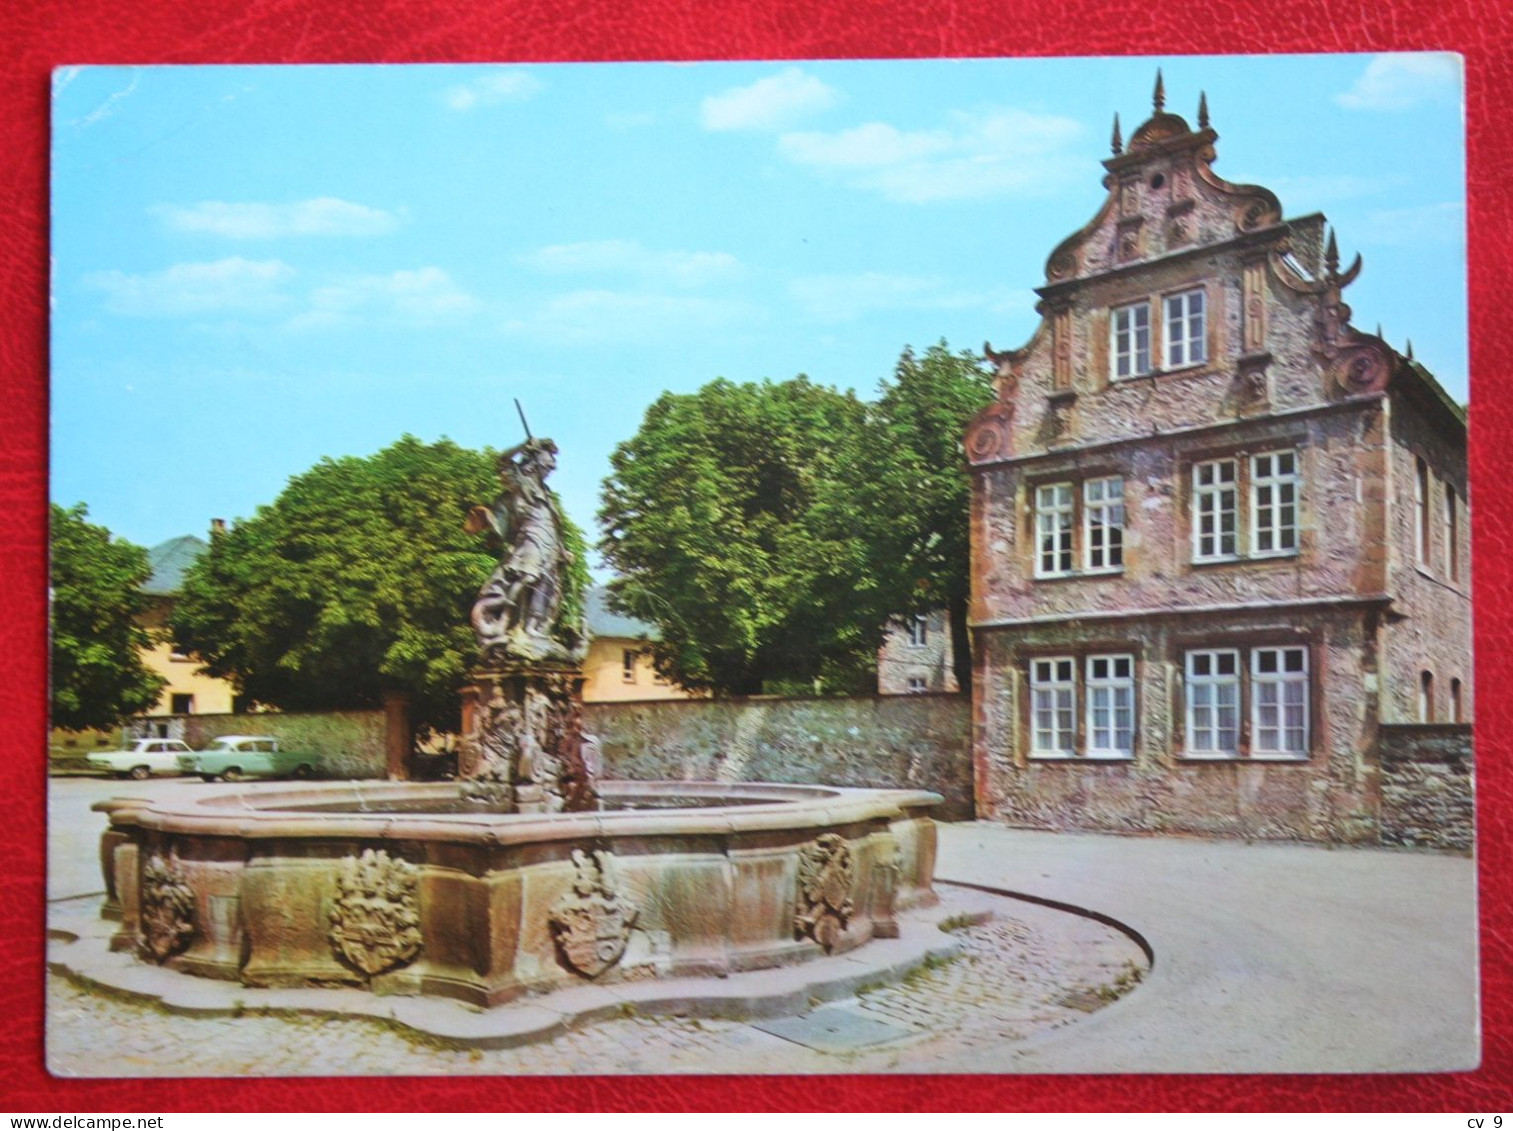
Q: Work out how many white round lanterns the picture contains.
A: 0